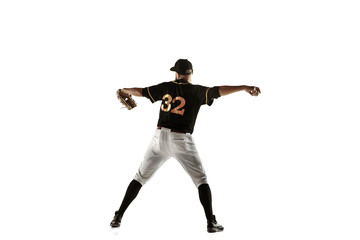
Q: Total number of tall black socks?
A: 2